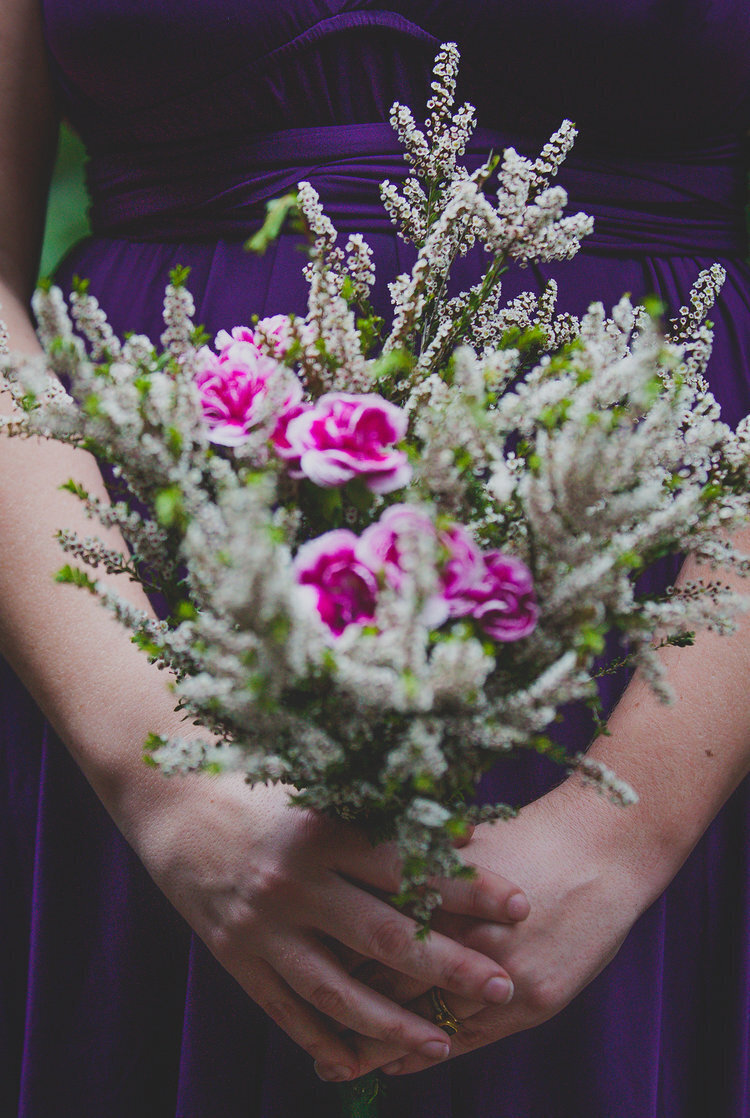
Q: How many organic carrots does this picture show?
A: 0